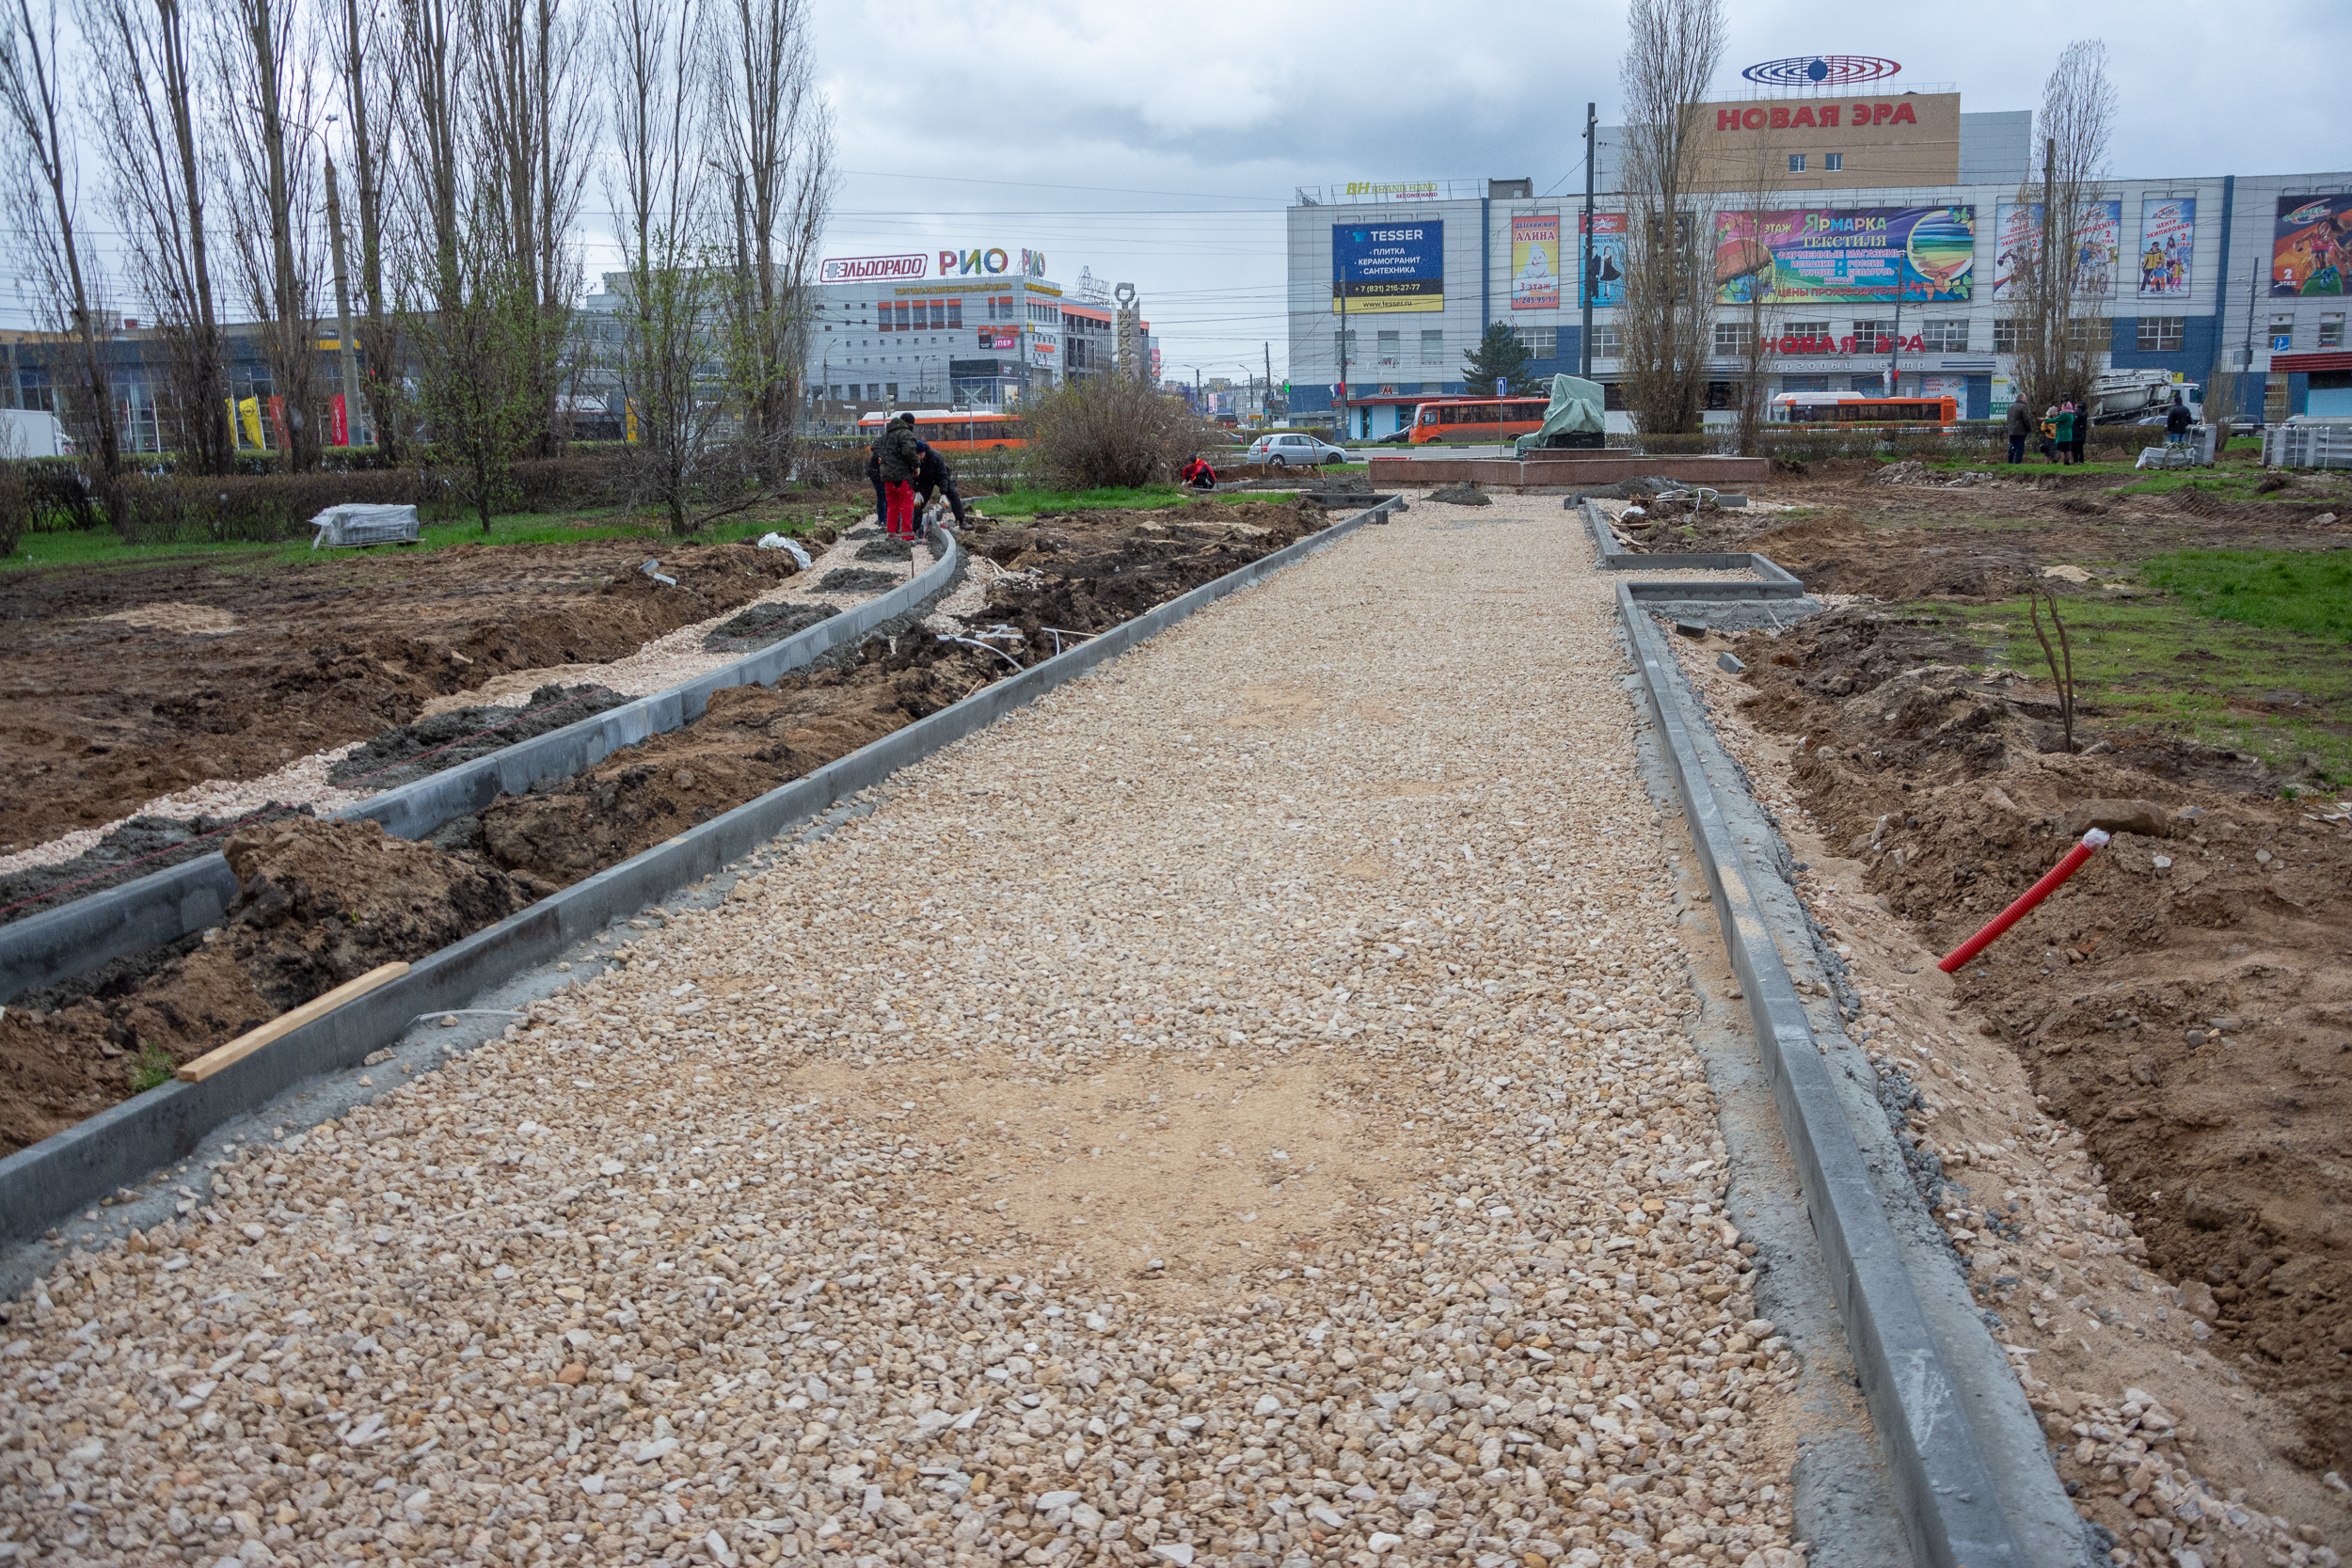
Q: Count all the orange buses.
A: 3